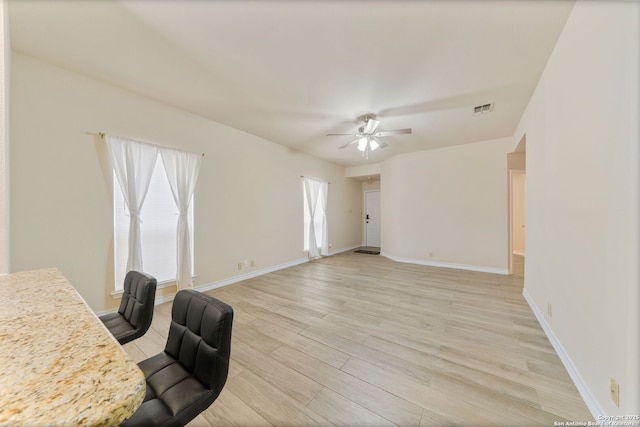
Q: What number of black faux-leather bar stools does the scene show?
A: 2